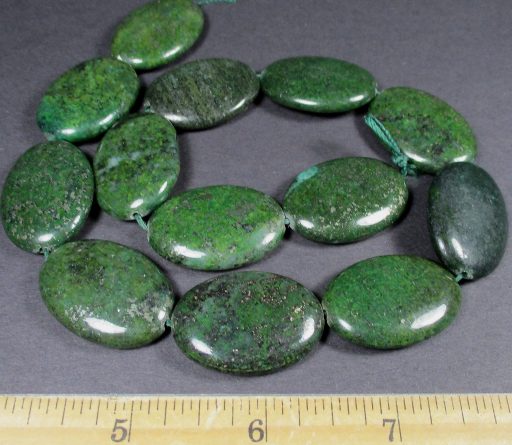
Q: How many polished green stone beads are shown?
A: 13